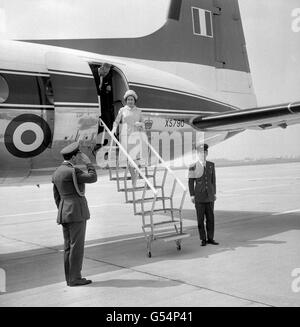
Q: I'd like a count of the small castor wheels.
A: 2